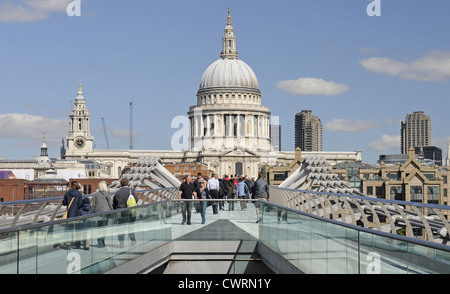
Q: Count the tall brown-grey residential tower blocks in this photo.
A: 2